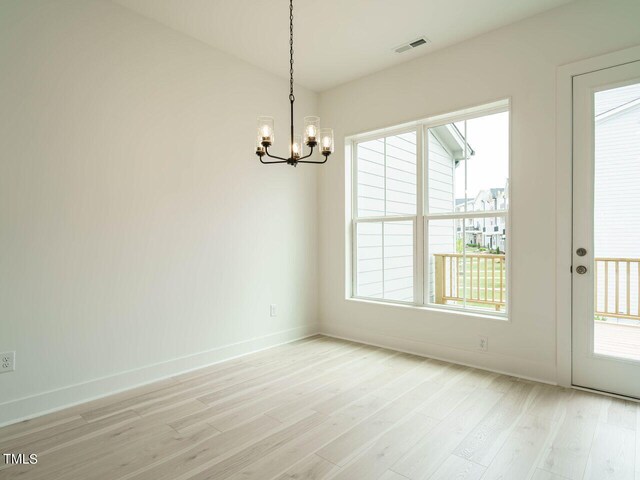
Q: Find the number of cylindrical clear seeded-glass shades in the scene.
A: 5